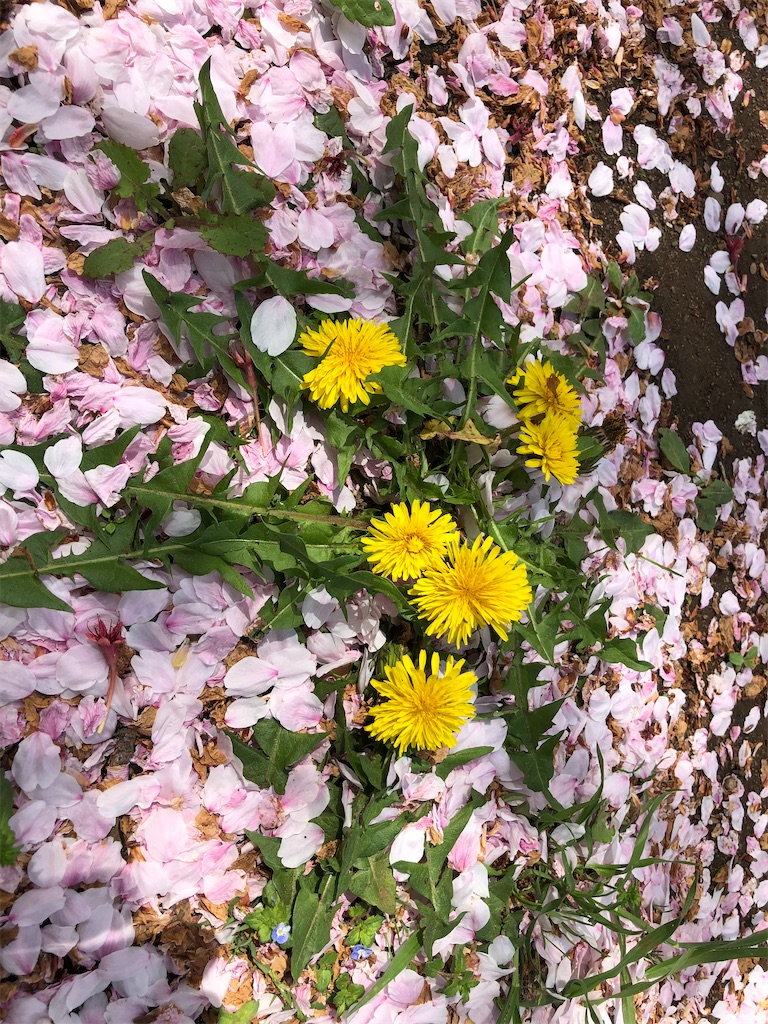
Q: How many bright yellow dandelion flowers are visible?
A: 6